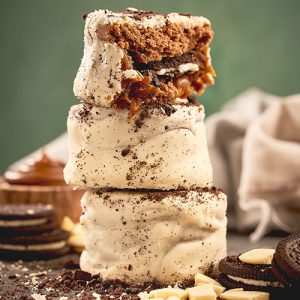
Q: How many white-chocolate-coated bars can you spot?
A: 3